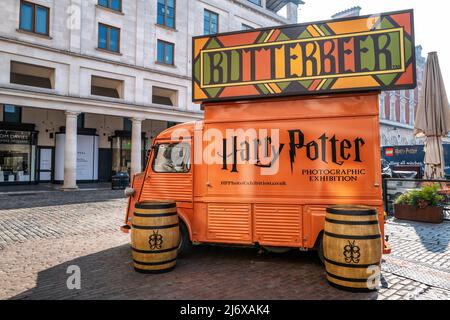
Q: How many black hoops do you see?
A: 12